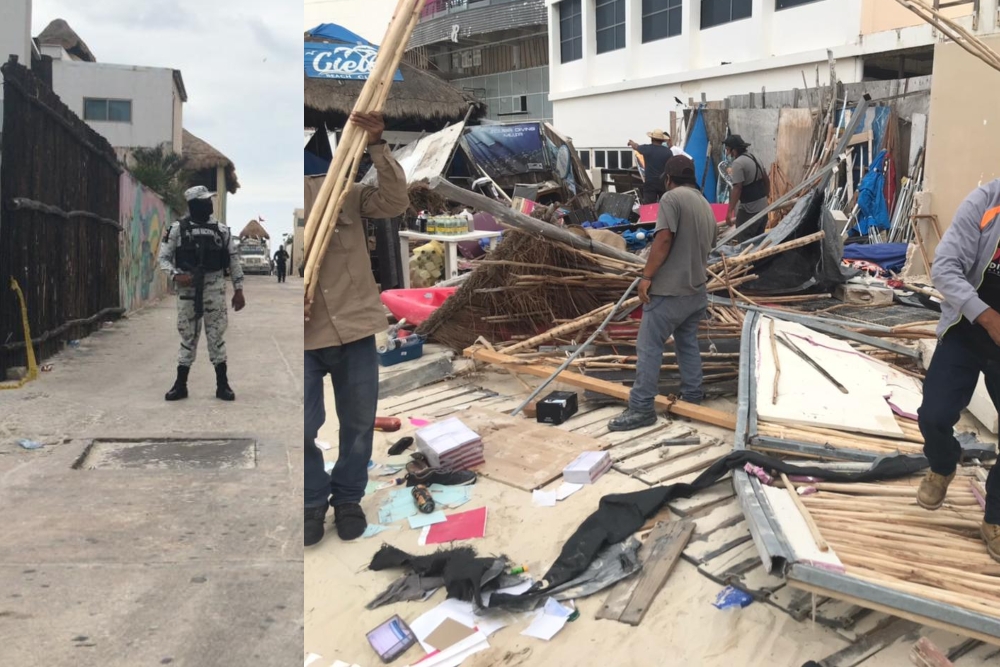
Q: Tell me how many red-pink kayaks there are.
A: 1